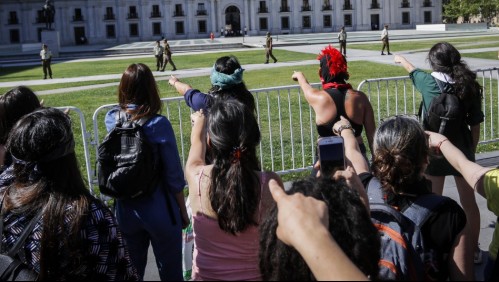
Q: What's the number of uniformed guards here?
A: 6